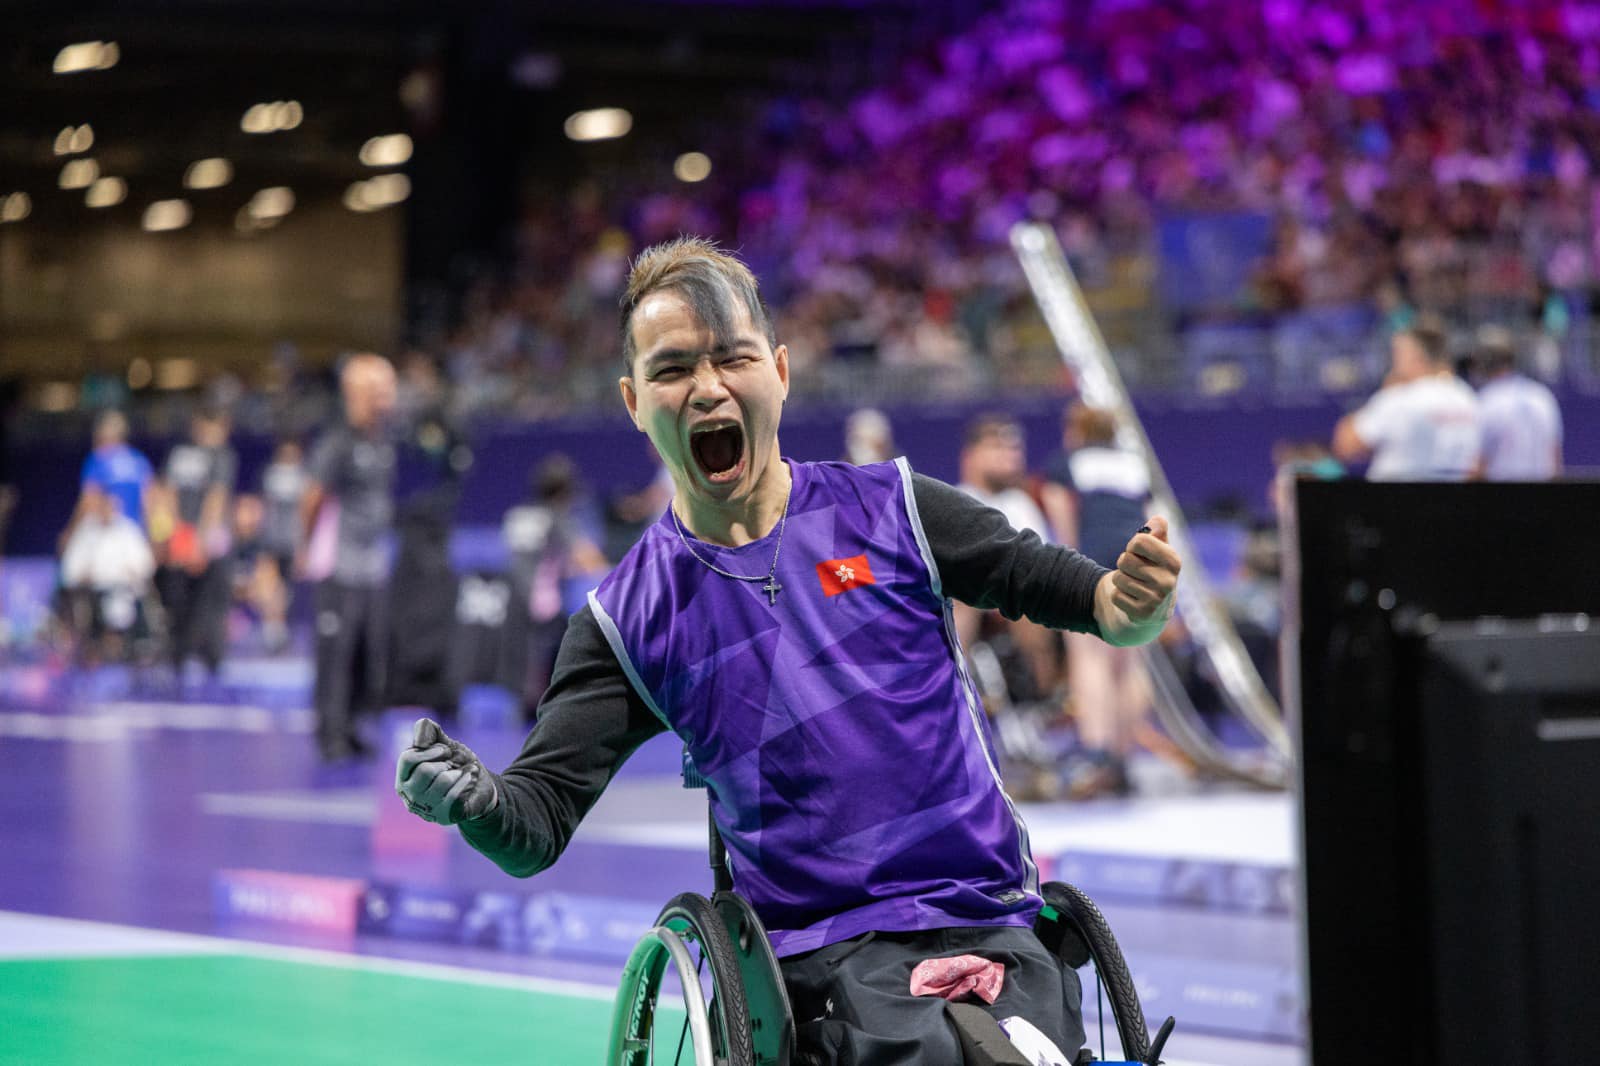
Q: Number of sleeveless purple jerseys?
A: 1